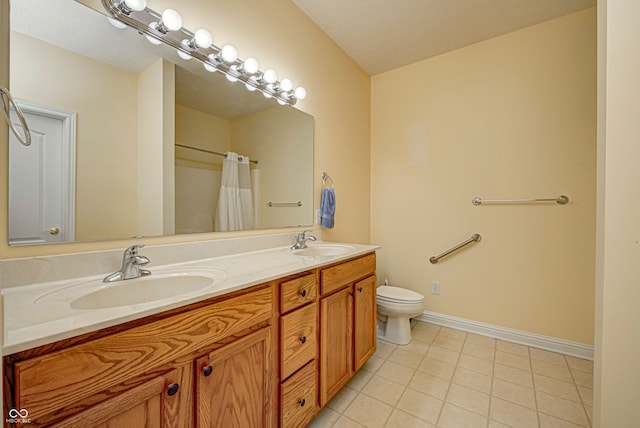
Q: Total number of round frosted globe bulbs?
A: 8